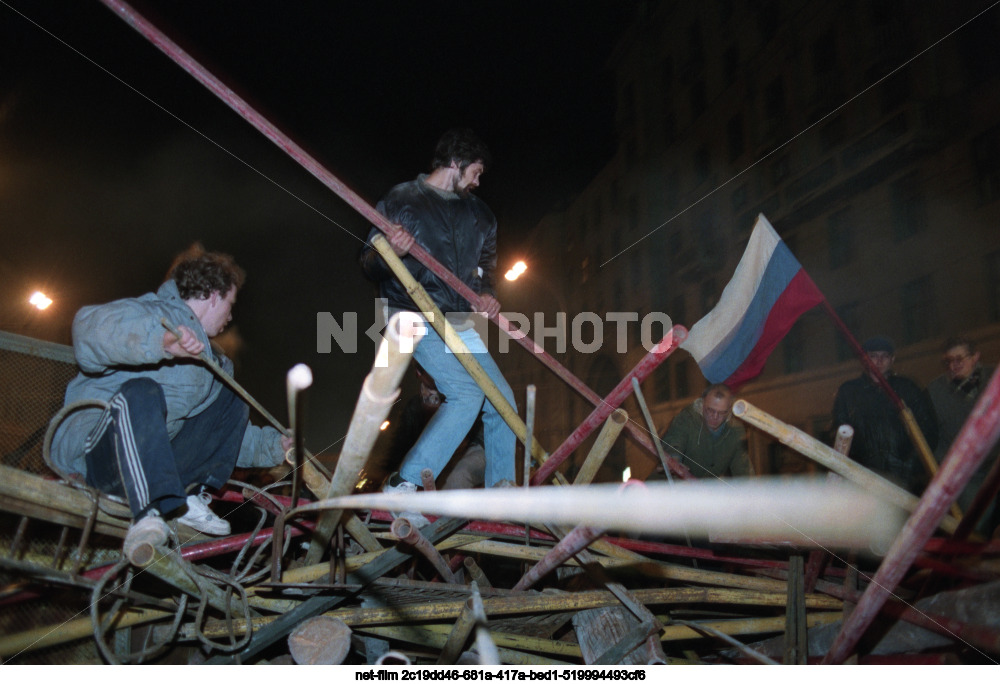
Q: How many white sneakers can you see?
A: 3